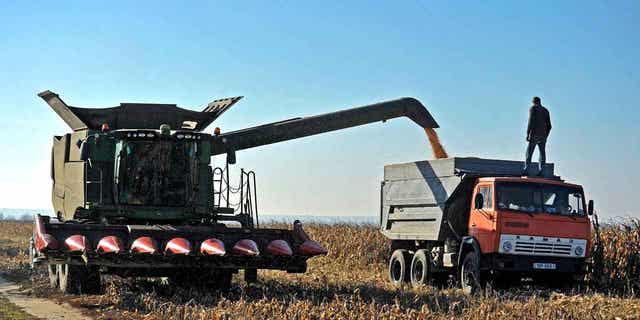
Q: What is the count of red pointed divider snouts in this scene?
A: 9